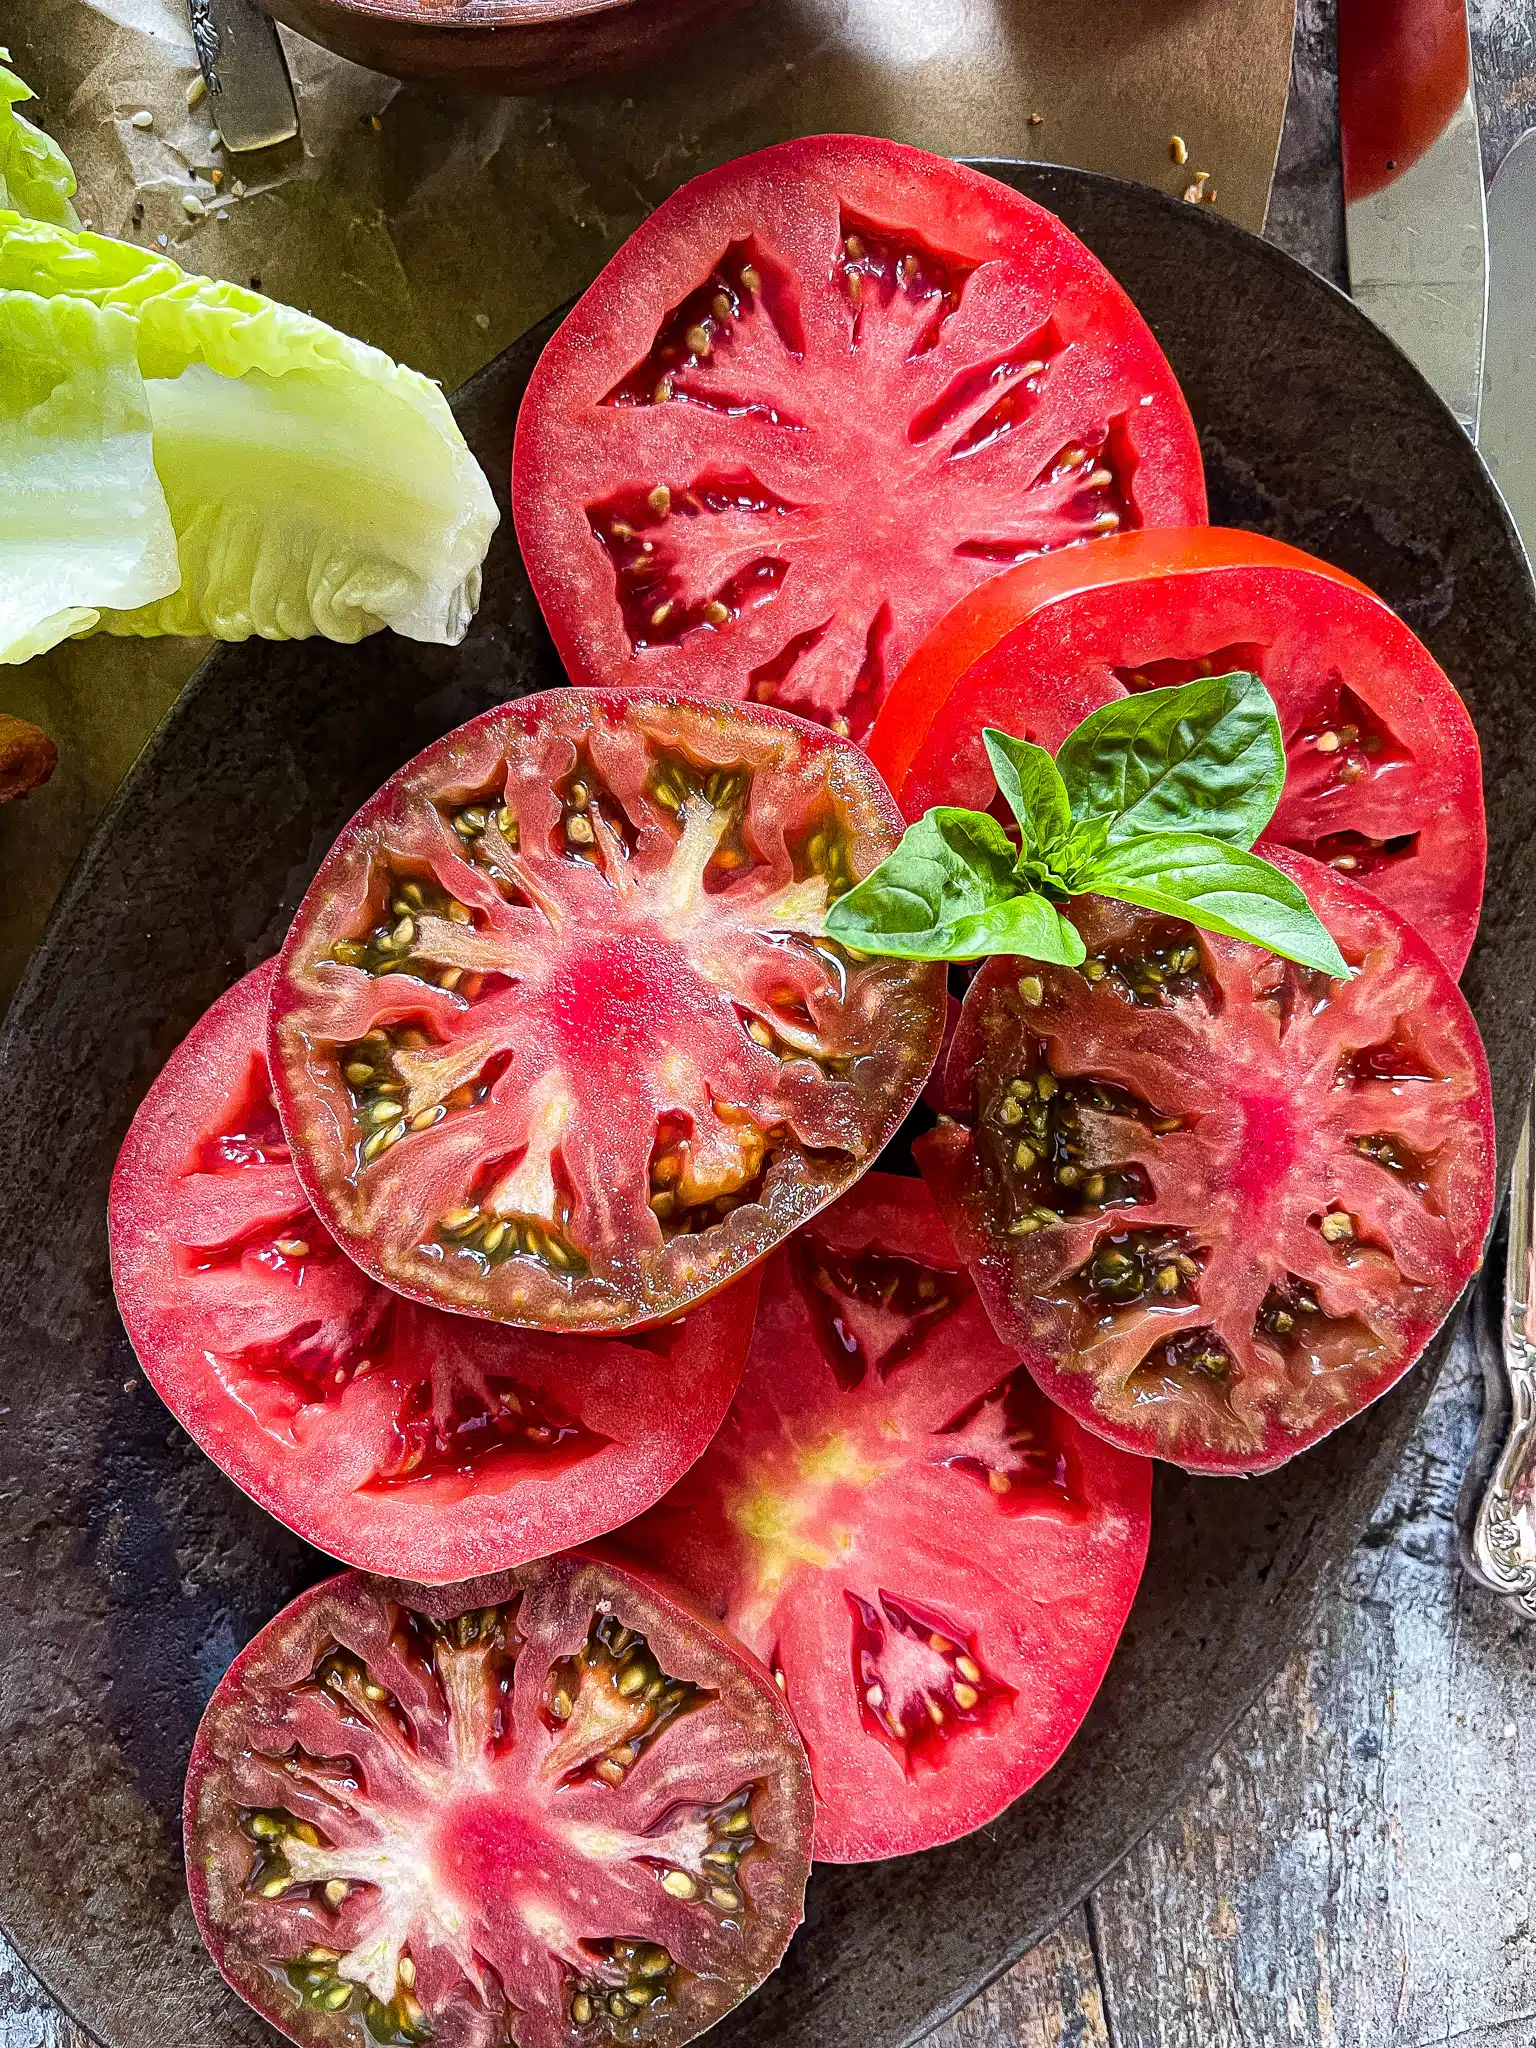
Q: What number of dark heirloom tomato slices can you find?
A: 3